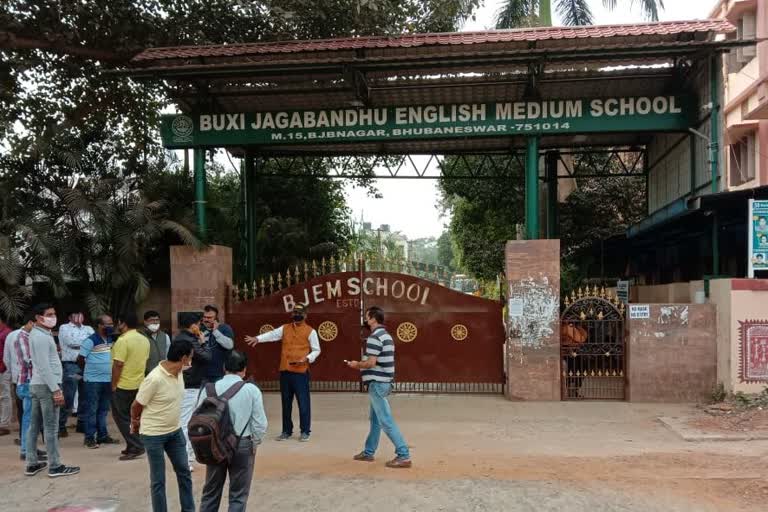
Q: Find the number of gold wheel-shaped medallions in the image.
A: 4